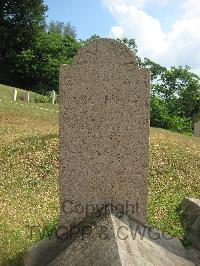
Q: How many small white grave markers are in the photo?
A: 3